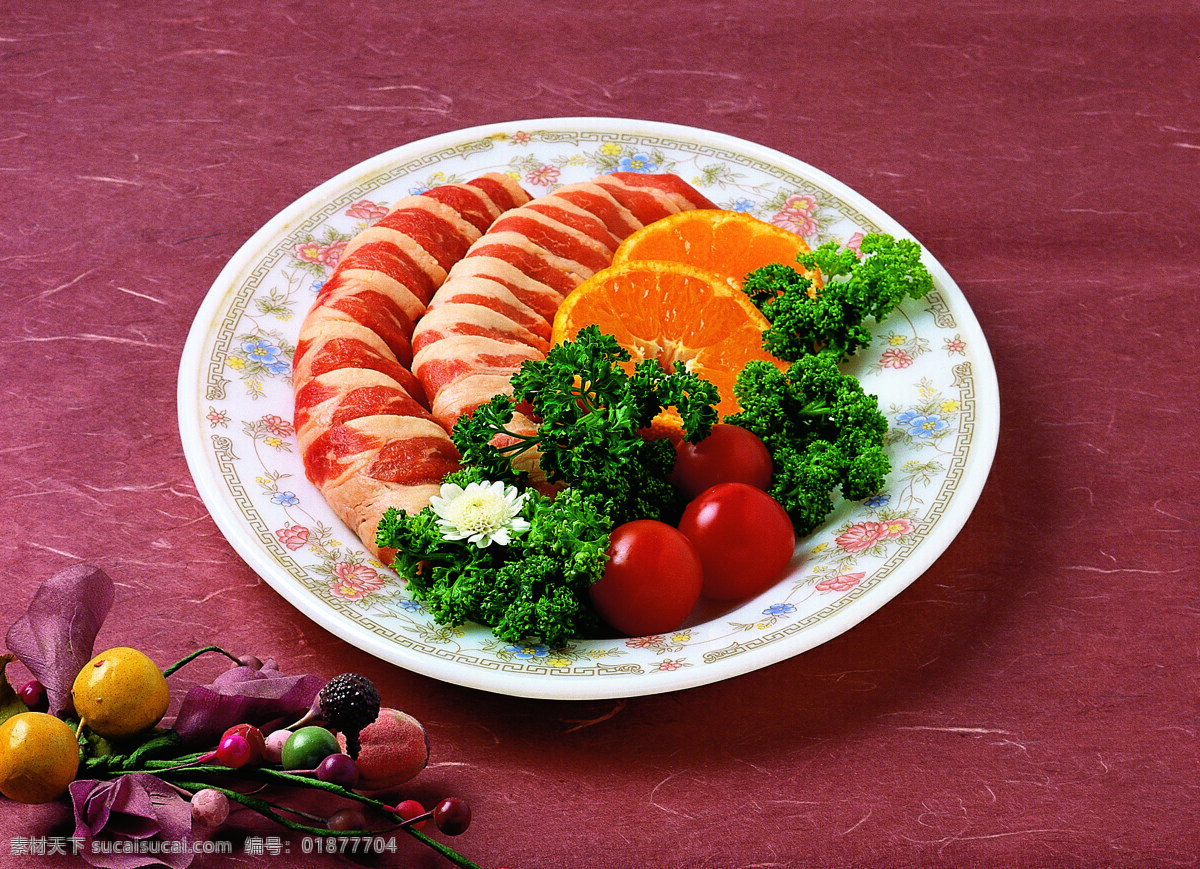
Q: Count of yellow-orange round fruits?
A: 2